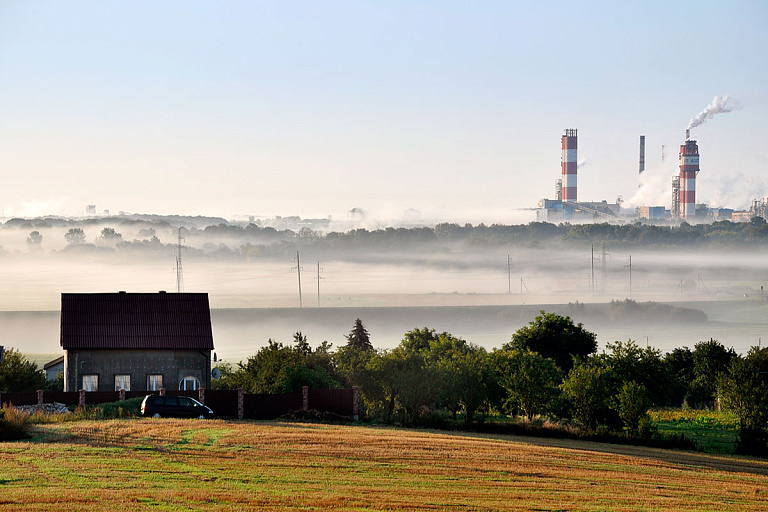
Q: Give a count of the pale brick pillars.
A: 8